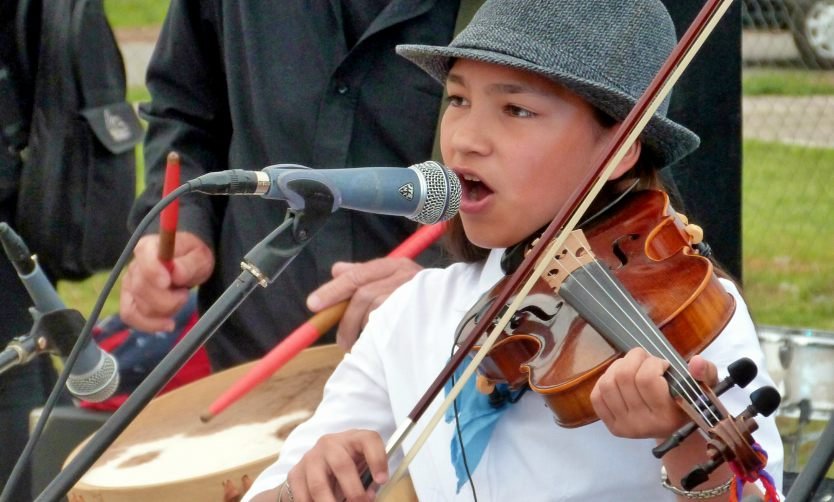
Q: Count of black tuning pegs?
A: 4